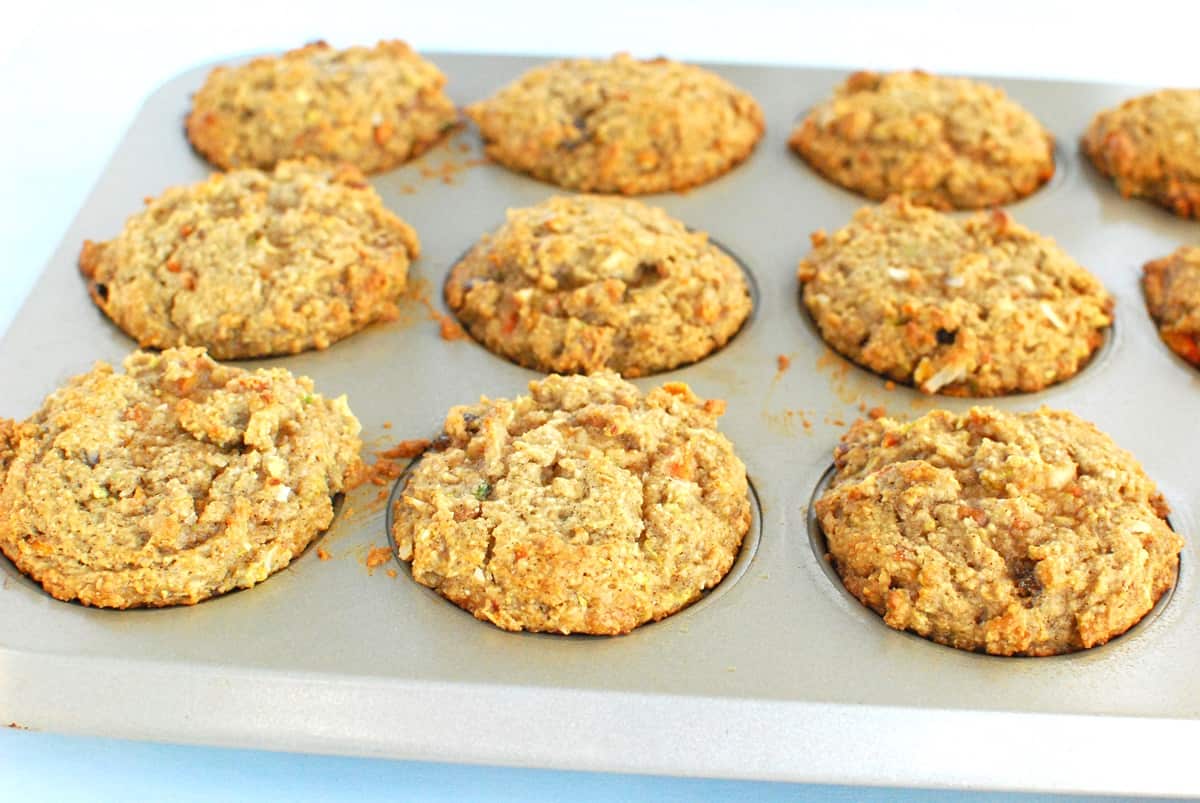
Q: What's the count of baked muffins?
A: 11